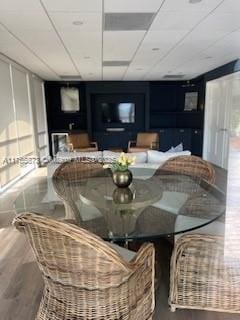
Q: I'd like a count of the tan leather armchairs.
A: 2